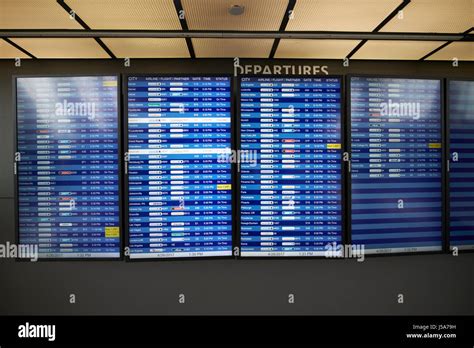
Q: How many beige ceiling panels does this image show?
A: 12